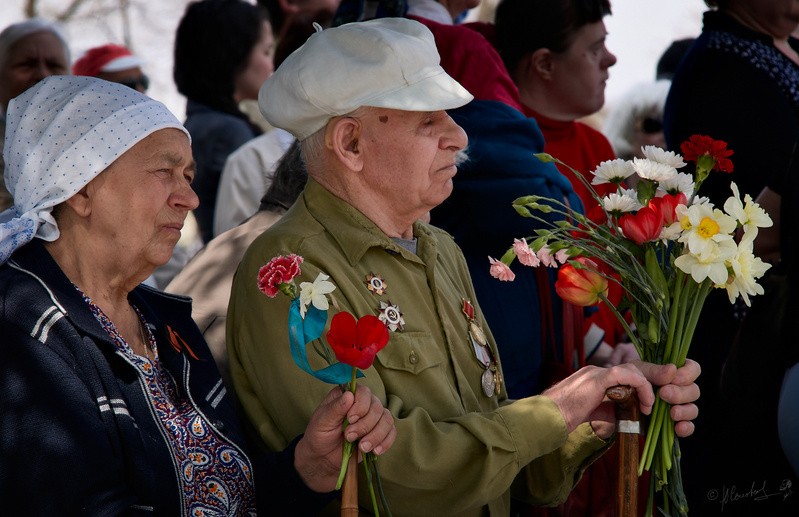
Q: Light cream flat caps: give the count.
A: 1